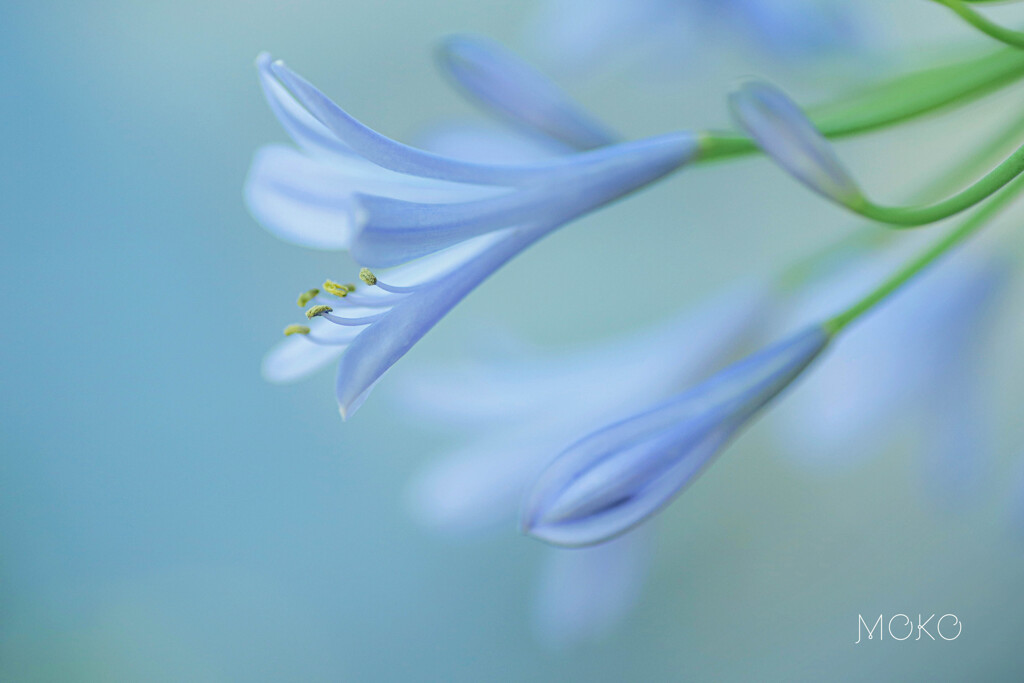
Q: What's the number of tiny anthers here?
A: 6